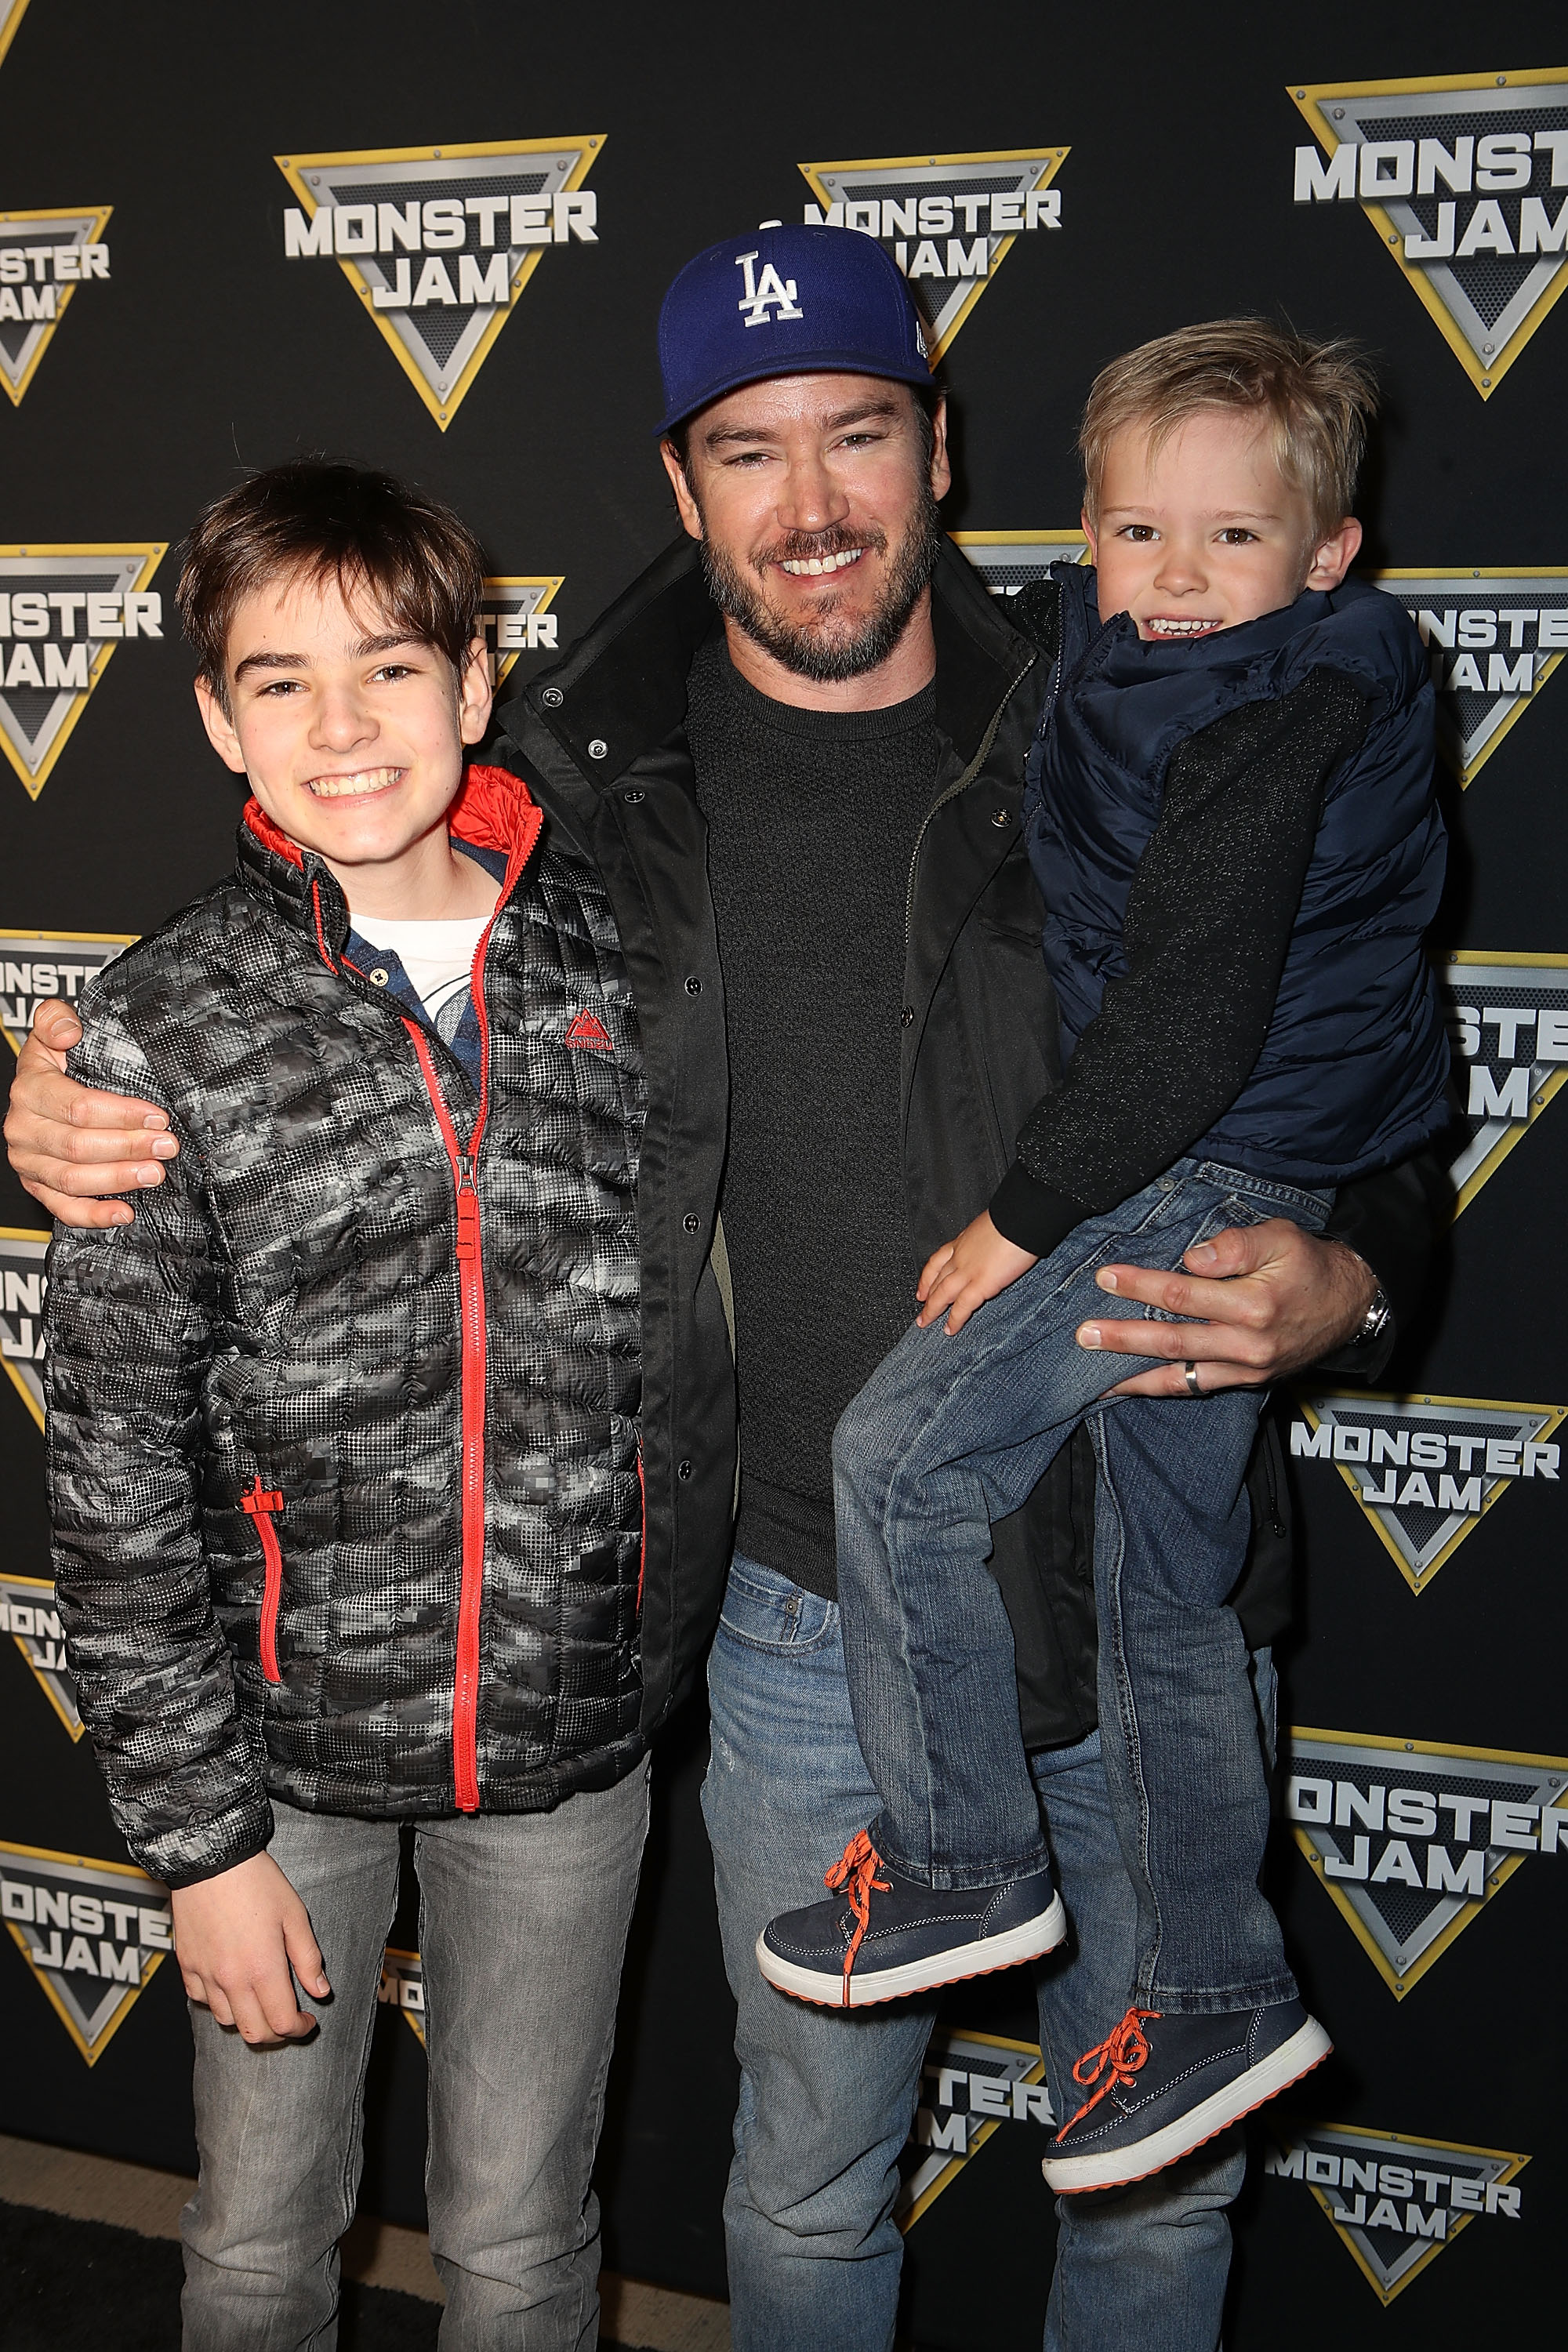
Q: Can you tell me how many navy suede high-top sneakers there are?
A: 2